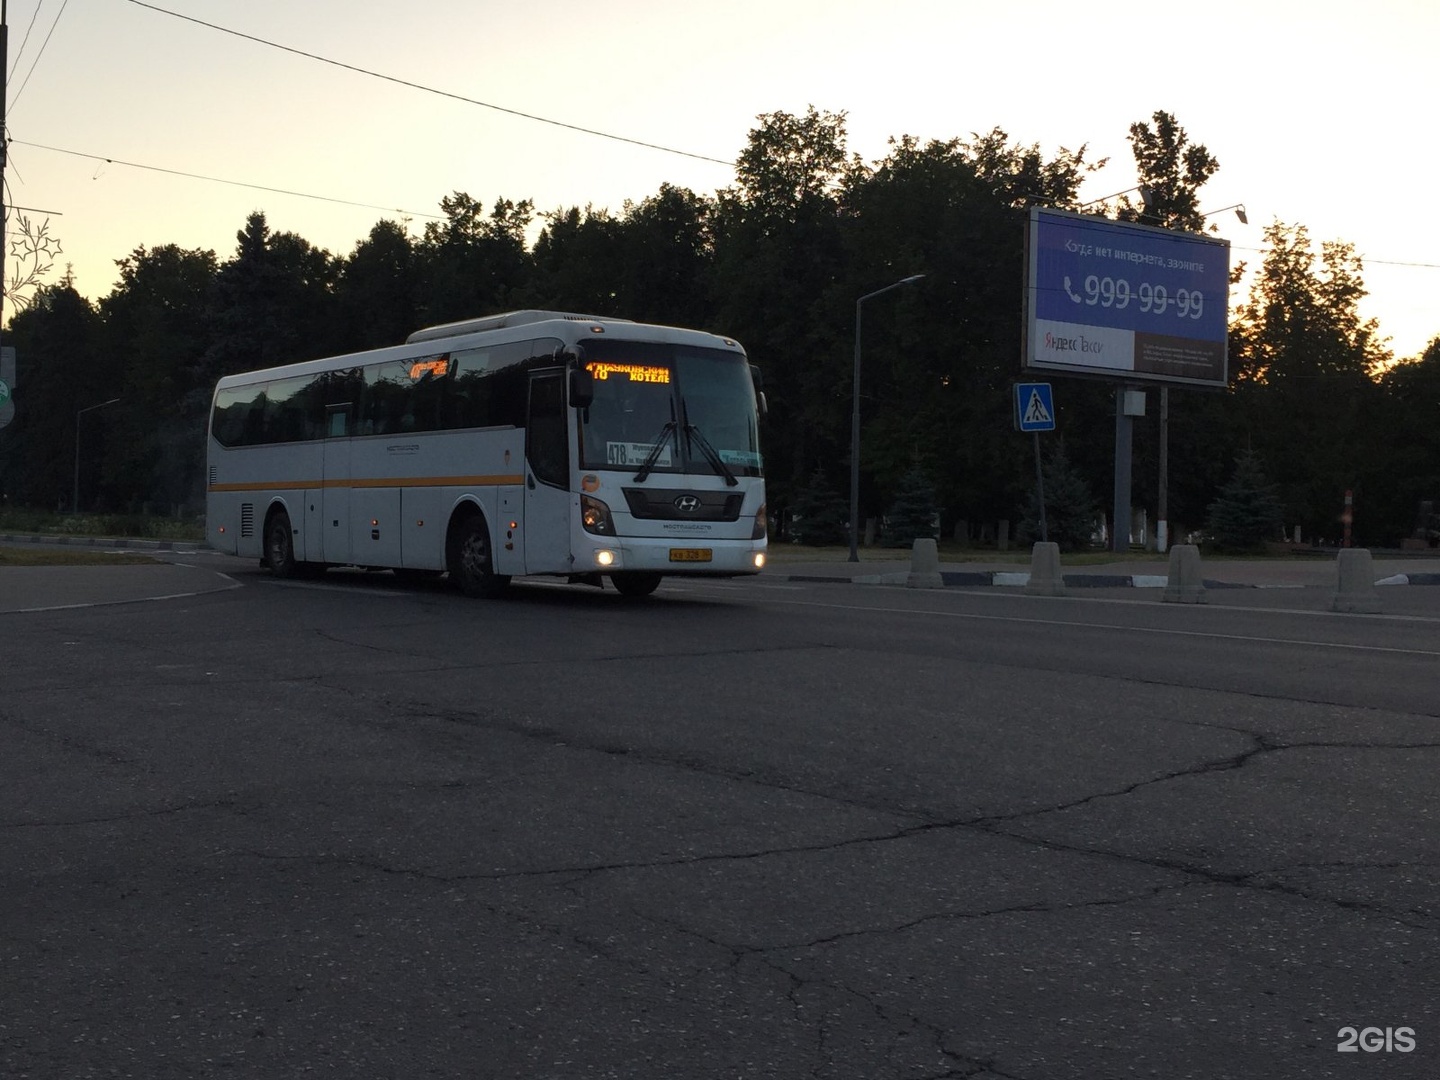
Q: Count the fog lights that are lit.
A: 2